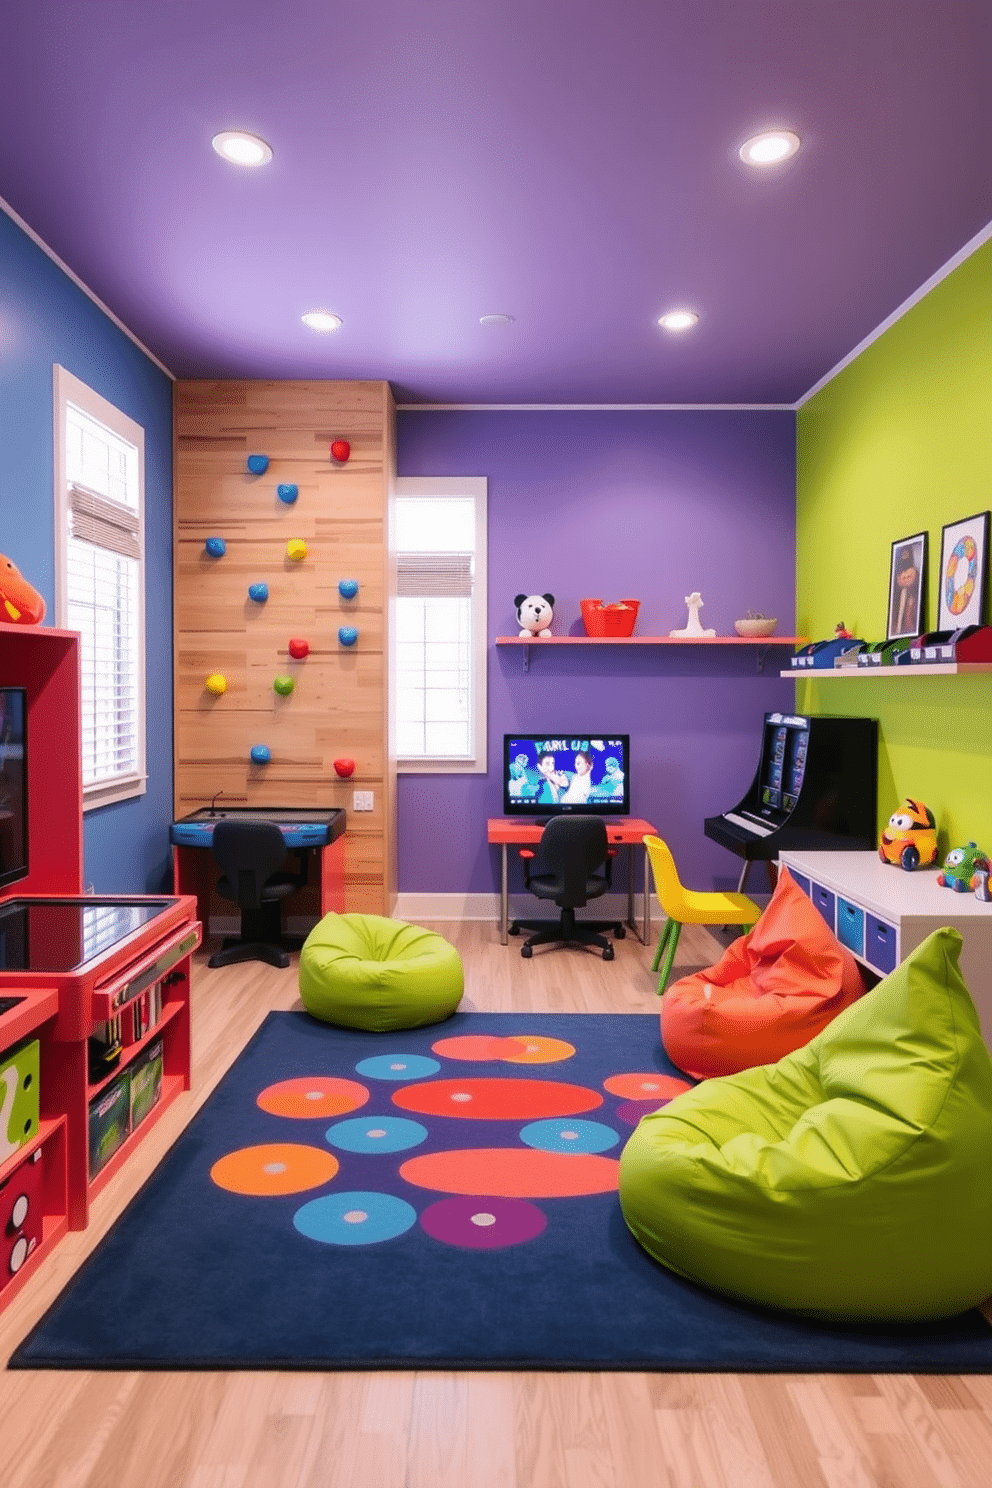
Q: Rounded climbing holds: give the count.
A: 13